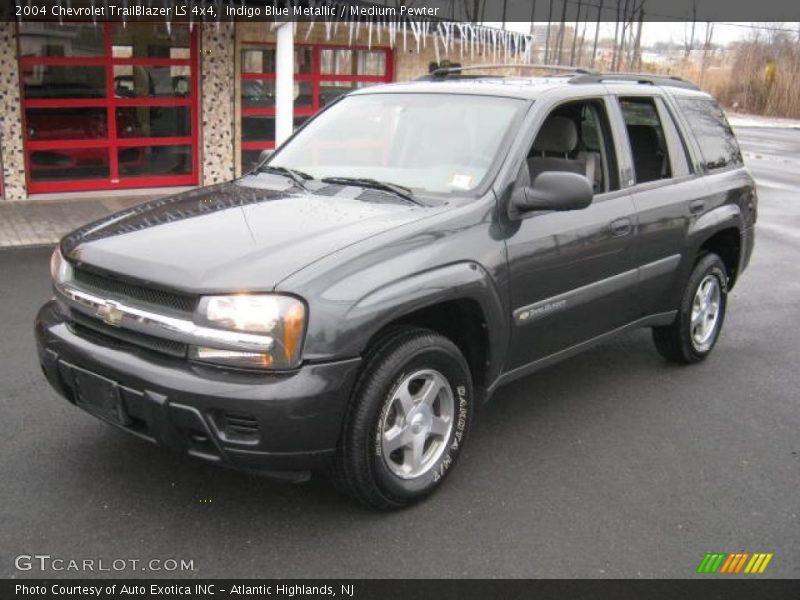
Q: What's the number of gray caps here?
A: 2